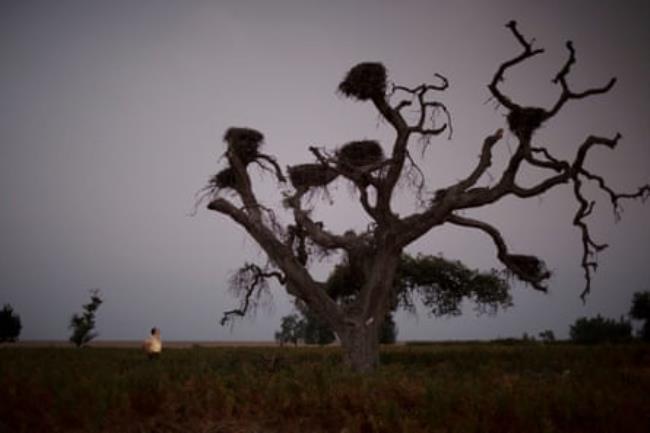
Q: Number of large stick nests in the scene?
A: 7